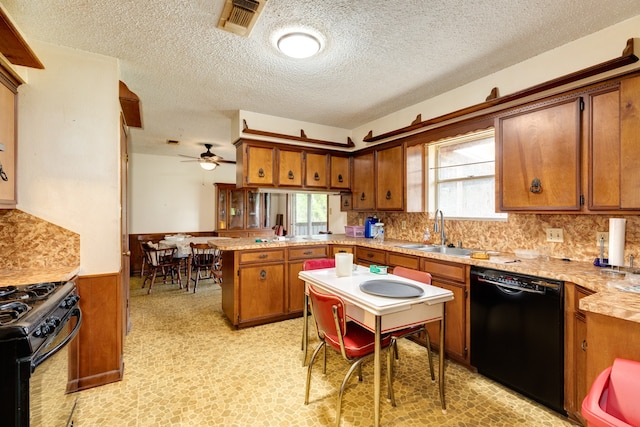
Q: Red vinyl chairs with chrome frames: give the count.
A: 3